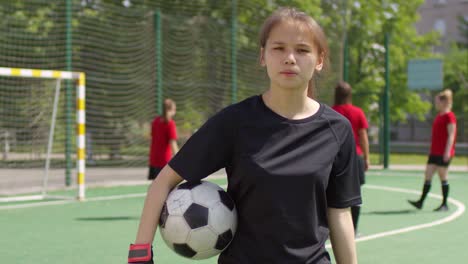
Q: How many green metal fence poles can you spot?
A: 5